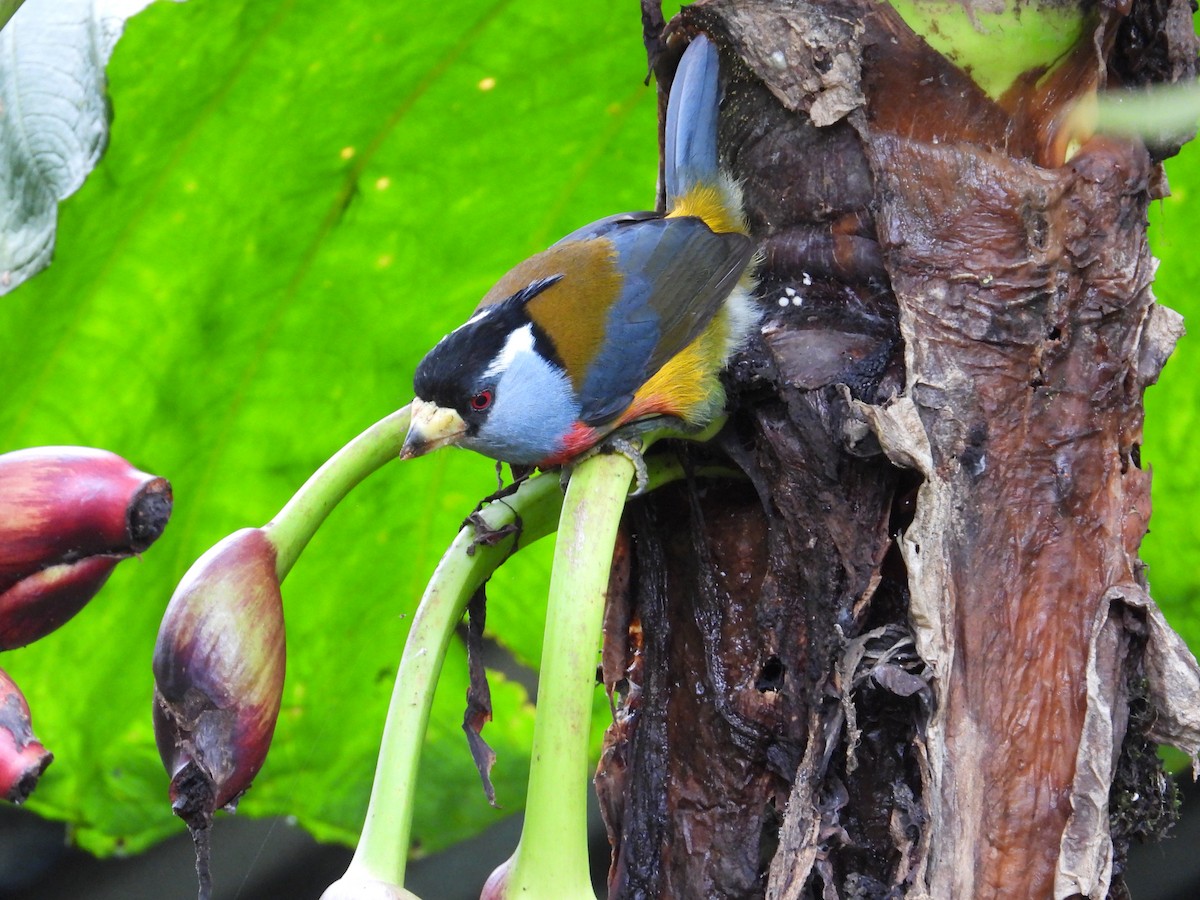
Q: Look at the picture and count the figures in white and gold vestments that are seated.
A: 0